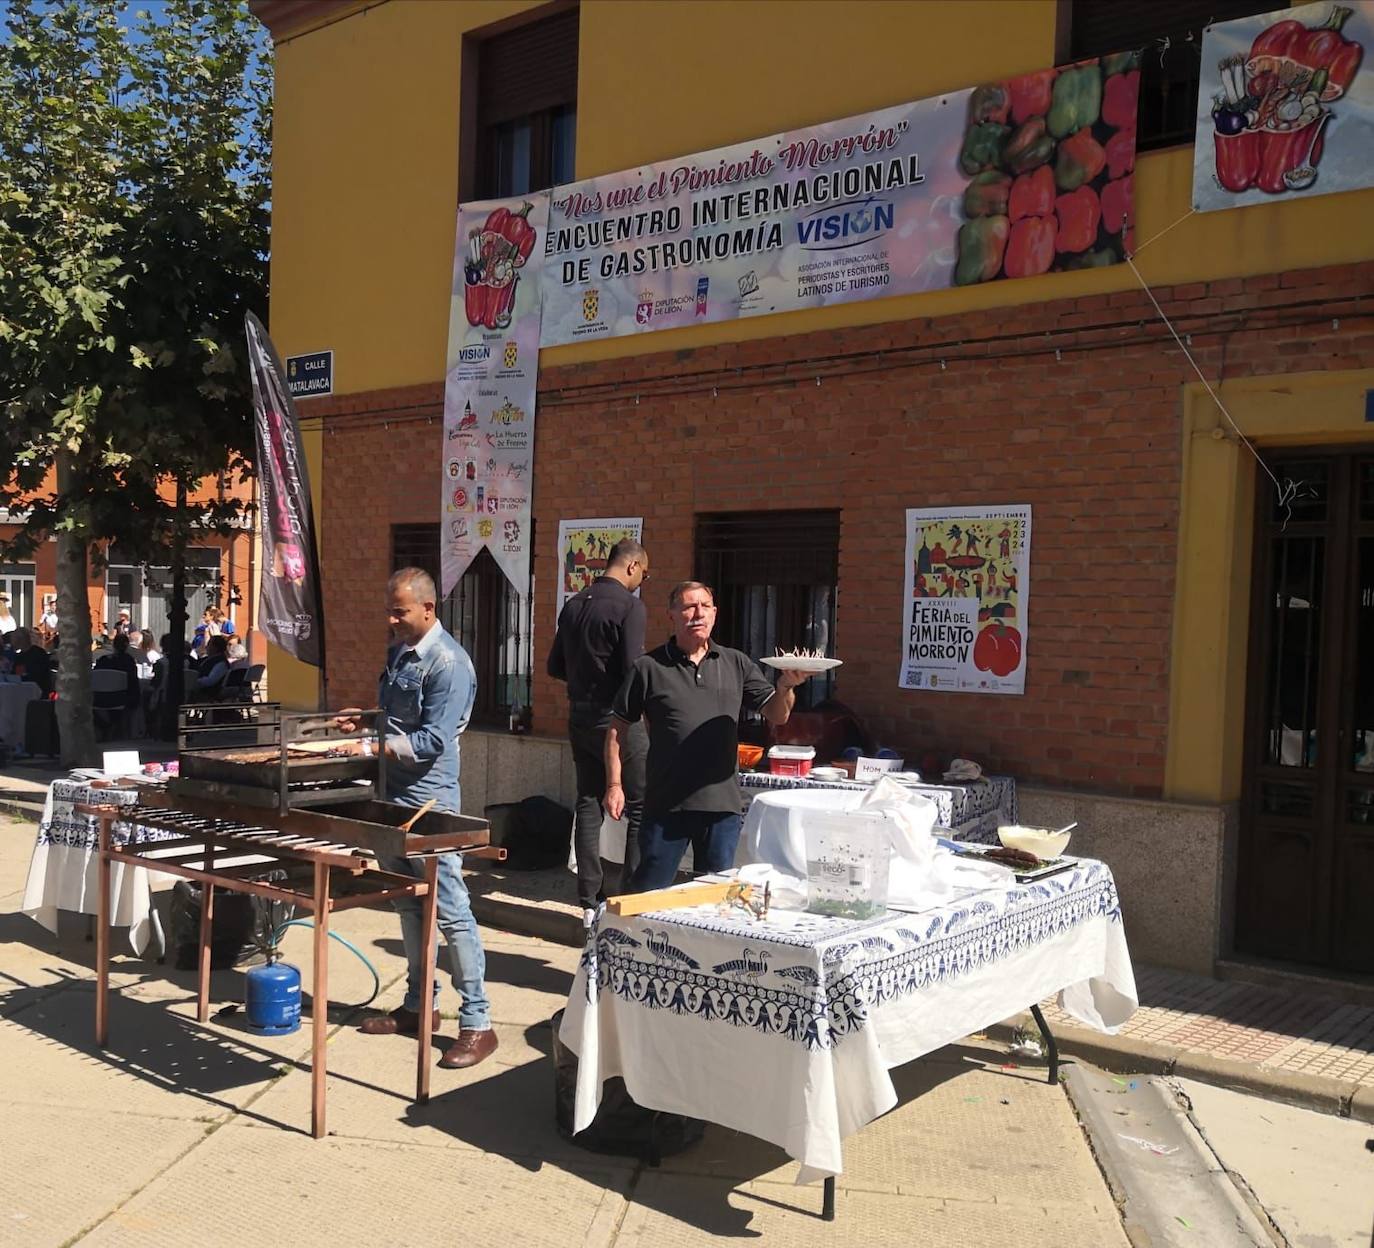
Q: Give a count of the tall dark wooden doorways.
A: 1